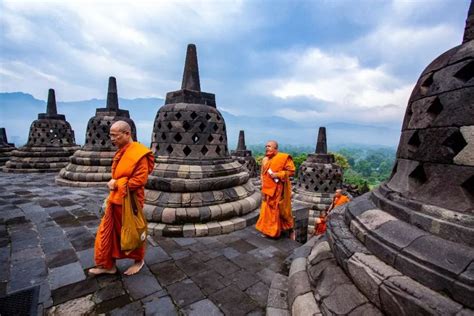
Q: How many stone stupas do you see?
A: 7